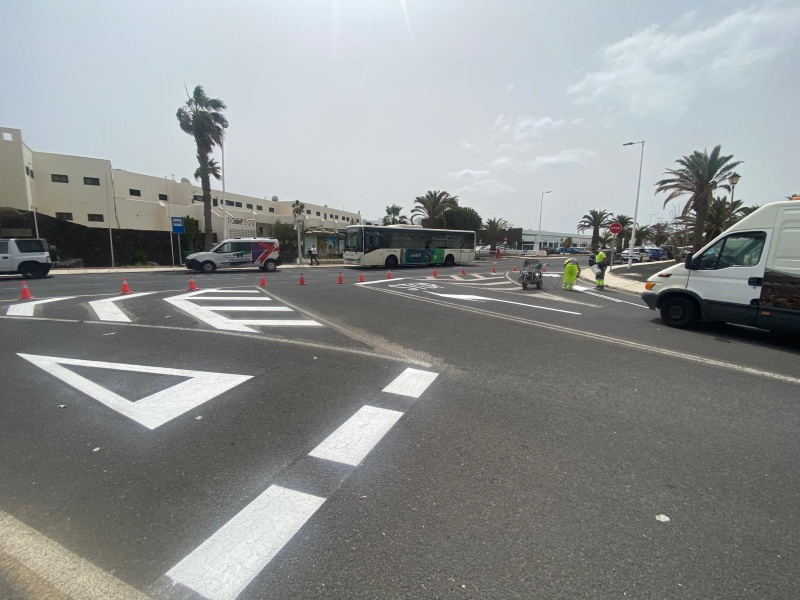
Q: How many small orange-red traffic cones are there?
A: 13